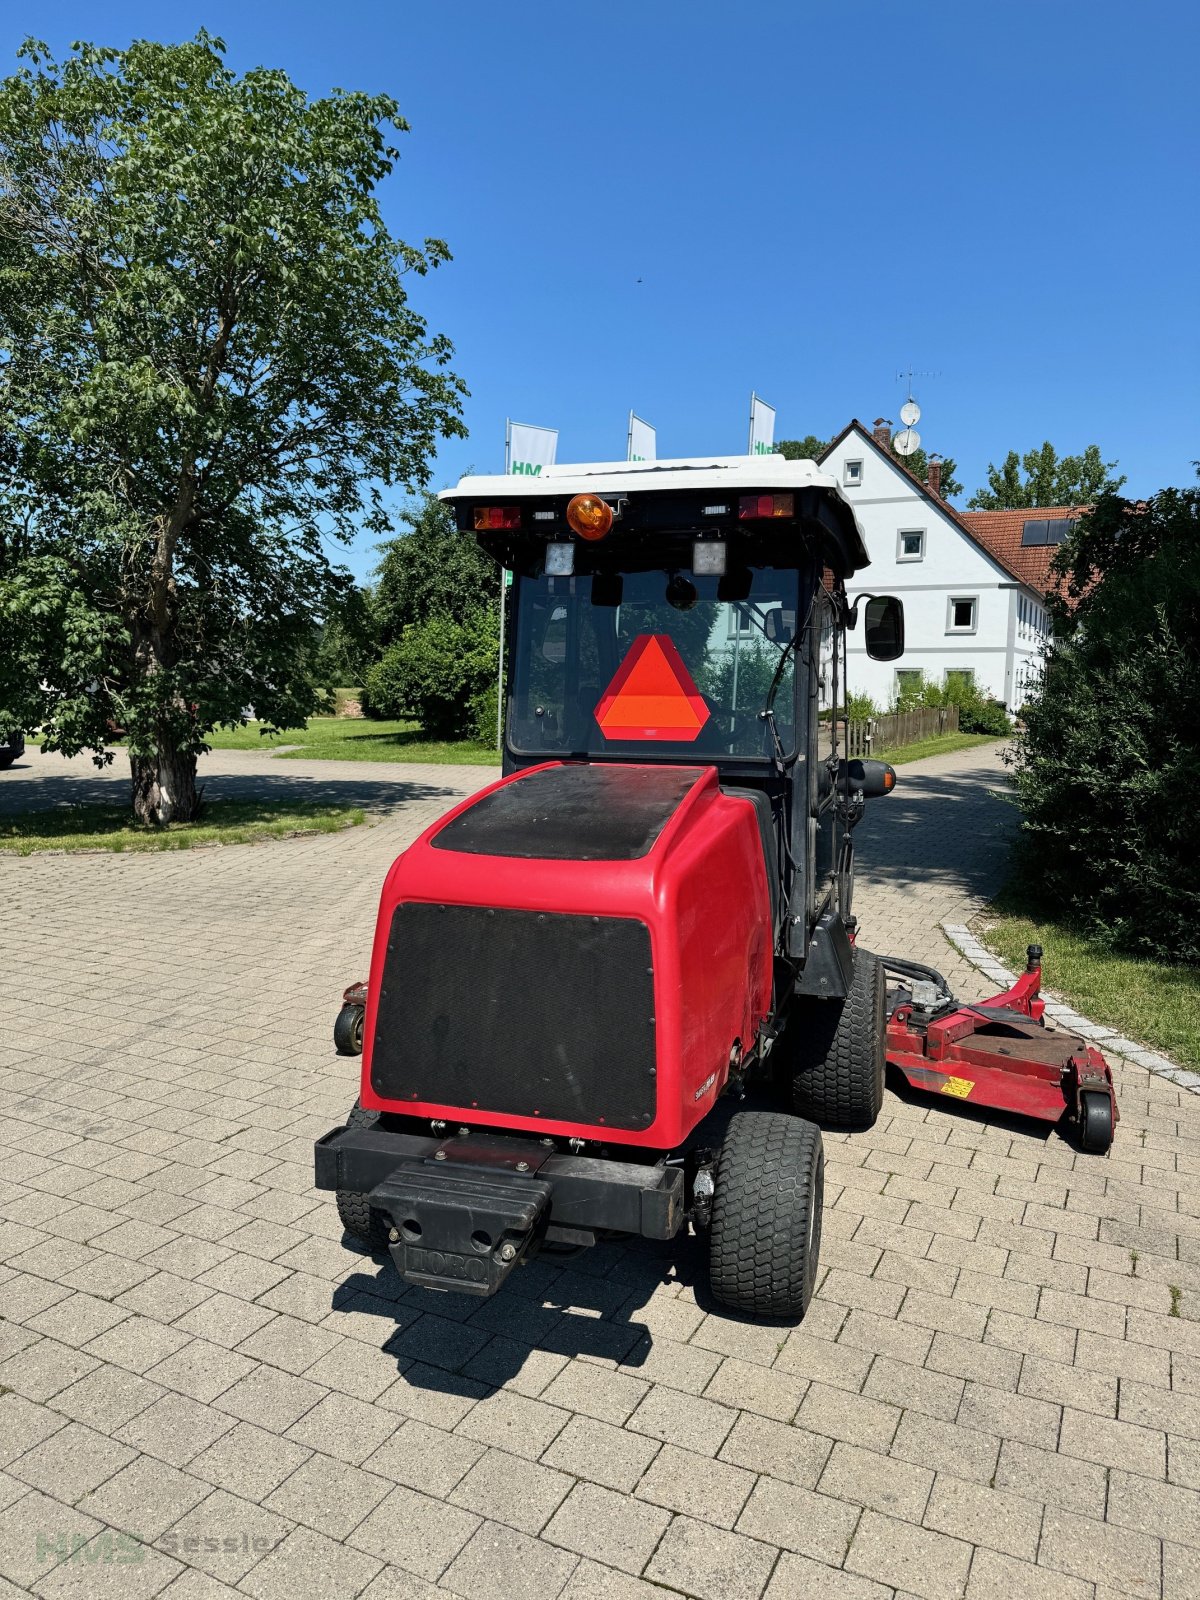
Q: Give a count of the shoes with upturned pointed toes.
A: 0